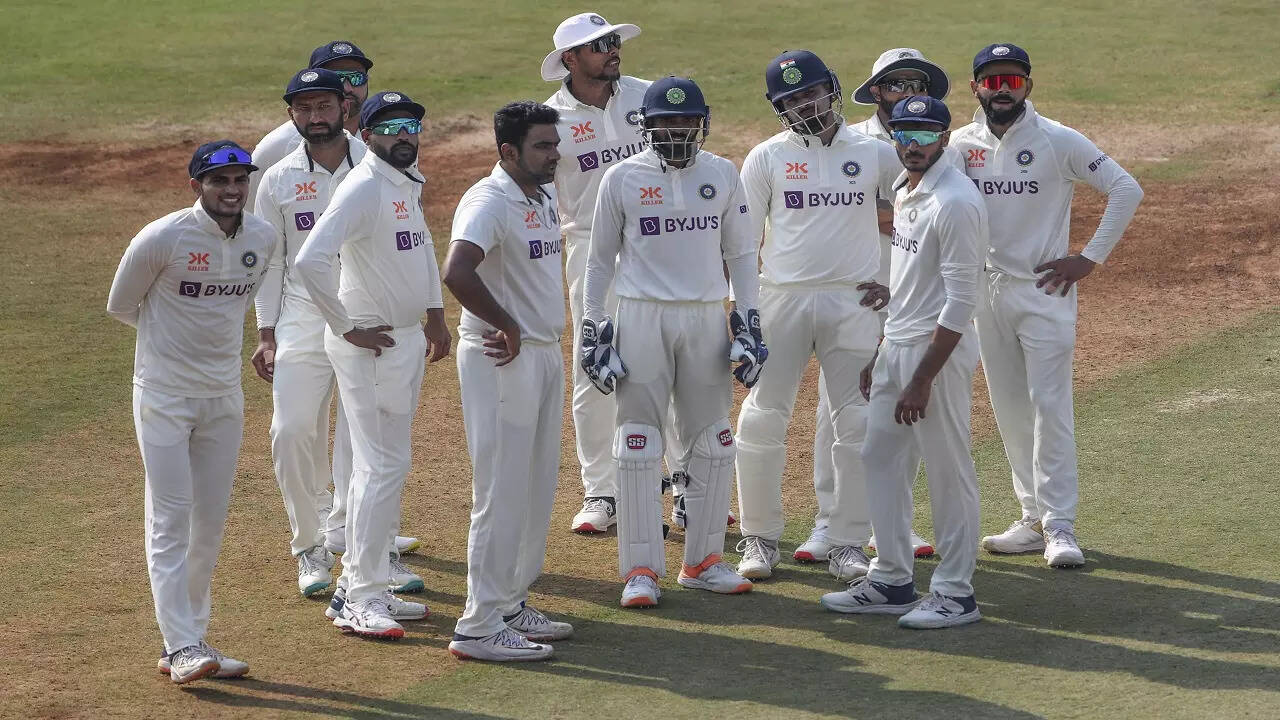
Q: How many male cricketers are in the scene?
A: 11